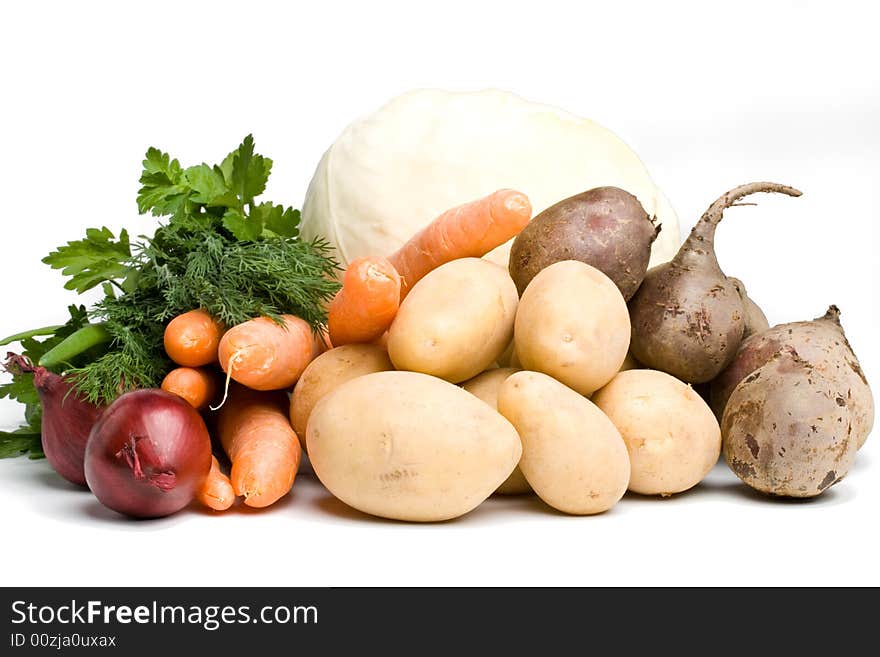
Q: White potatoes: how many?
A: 7